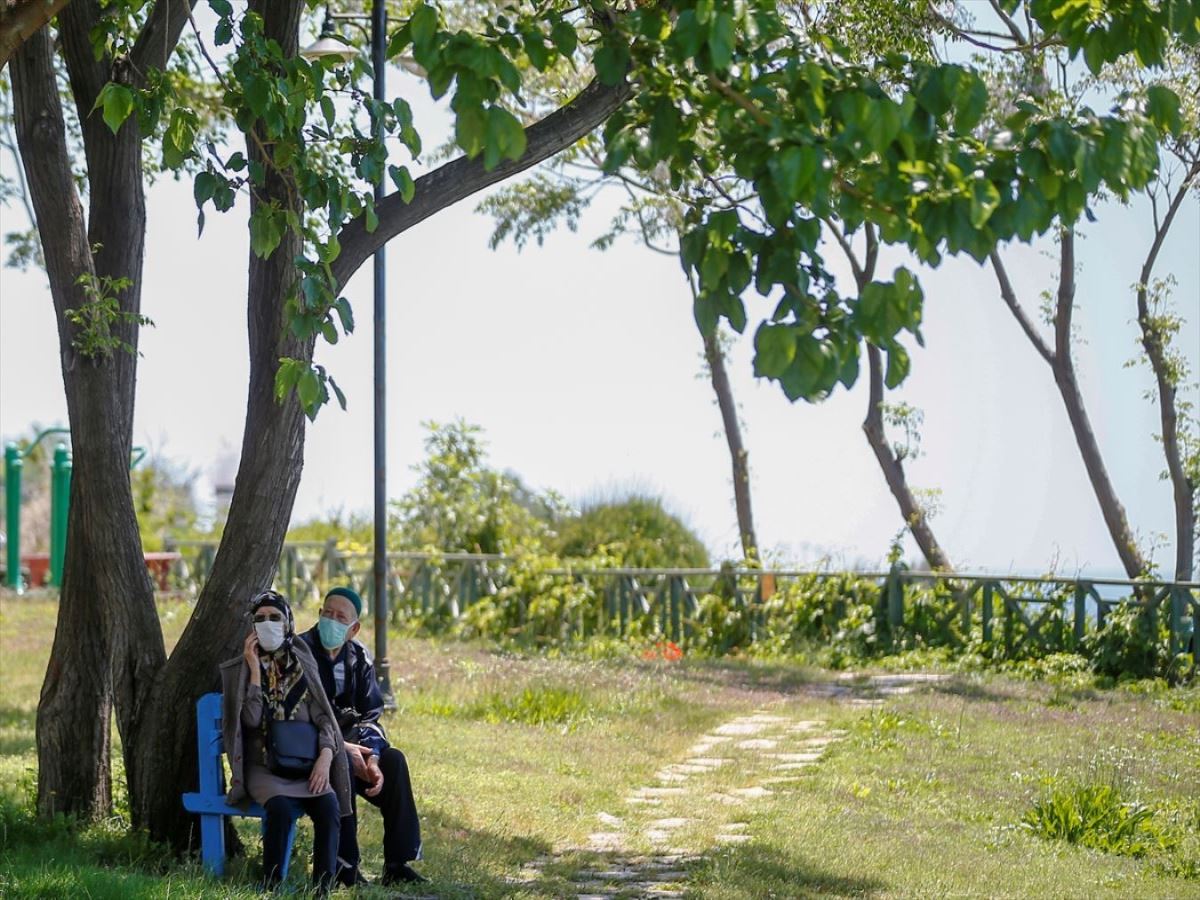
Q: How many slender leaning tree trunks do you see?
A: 4